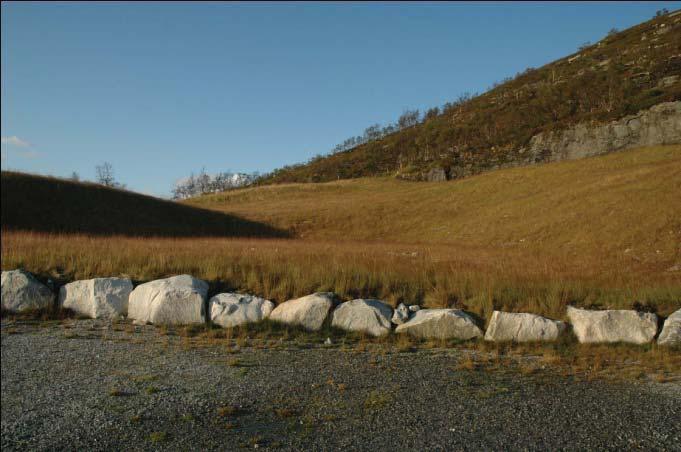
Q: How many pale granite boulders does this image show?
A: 10